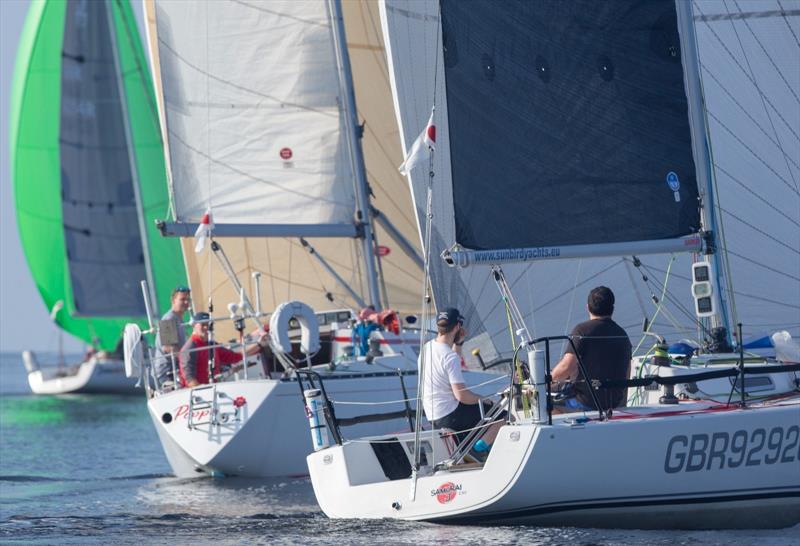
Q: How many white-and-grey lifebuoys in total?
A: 1